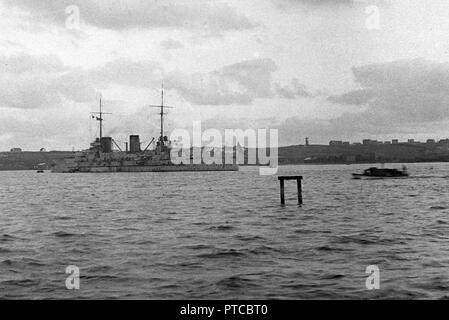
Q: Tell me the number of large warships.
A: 1